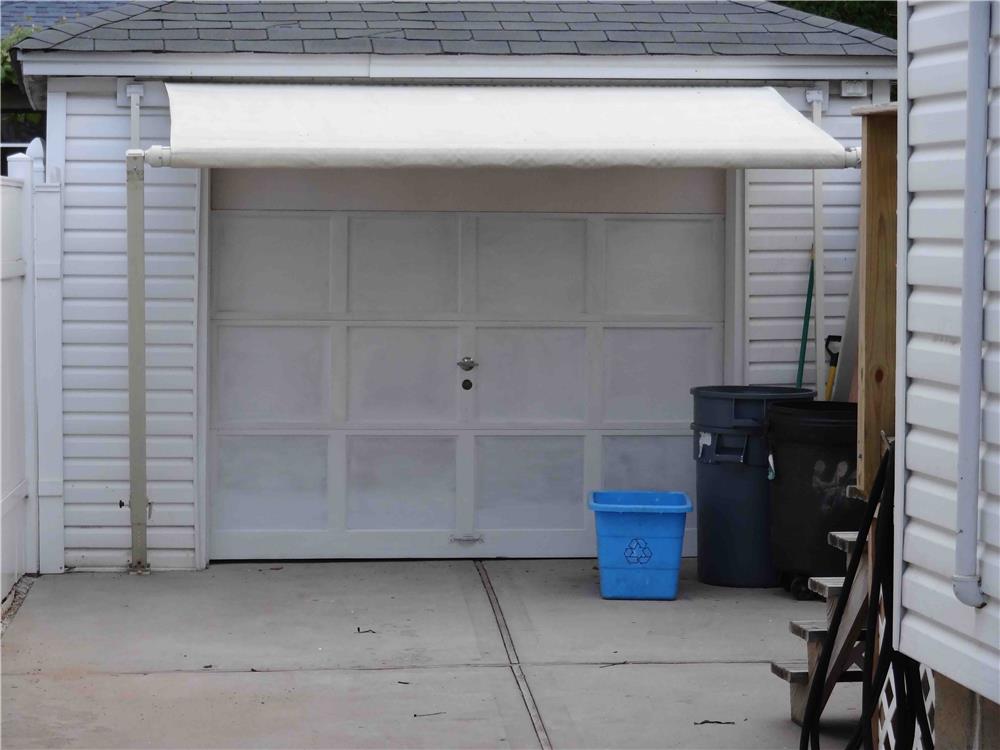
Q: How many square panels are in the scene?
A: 12